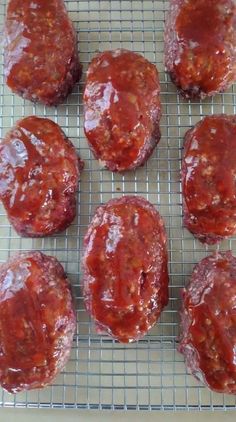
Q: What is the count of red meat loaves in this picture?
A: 8